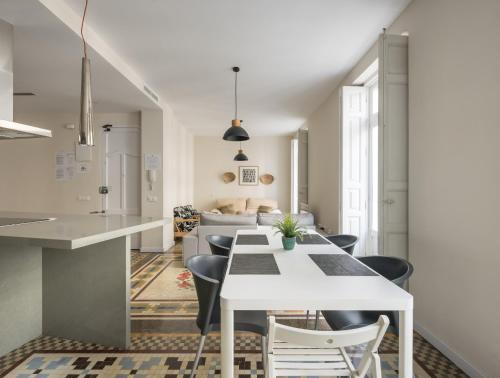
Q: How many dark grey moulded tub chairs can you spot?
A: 4